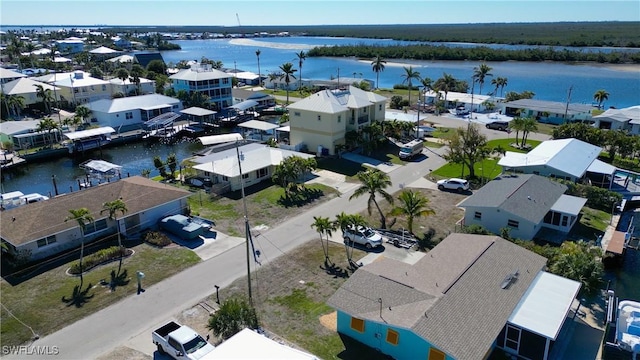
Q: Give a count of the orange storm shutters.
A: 3